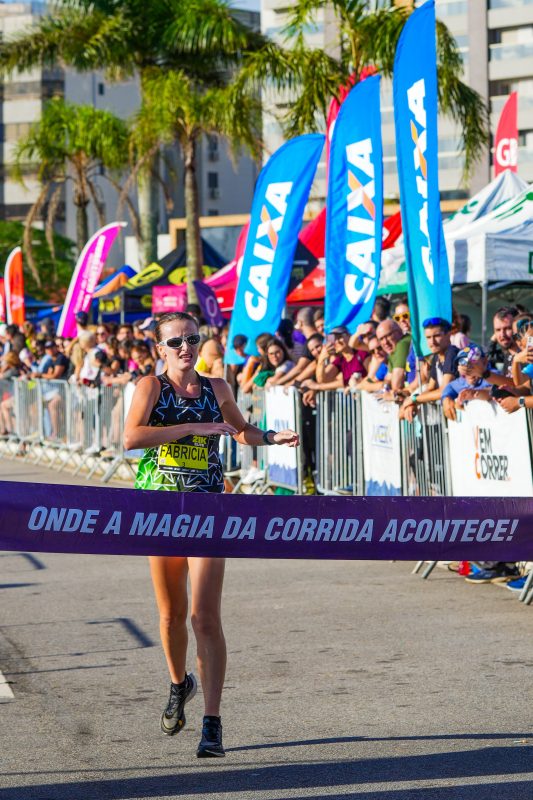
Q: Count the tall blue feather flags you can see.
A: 3